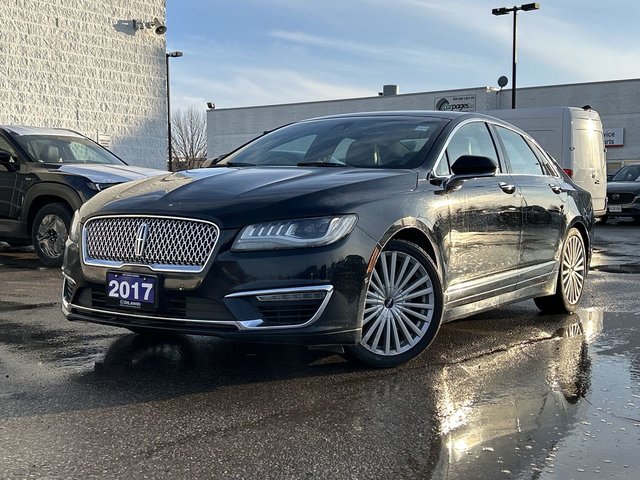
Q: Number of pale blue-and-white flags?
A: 0